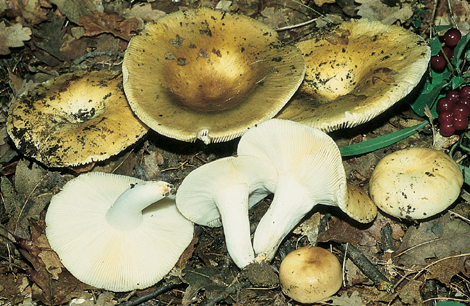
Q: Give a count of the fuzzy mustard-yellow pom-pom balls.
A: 0